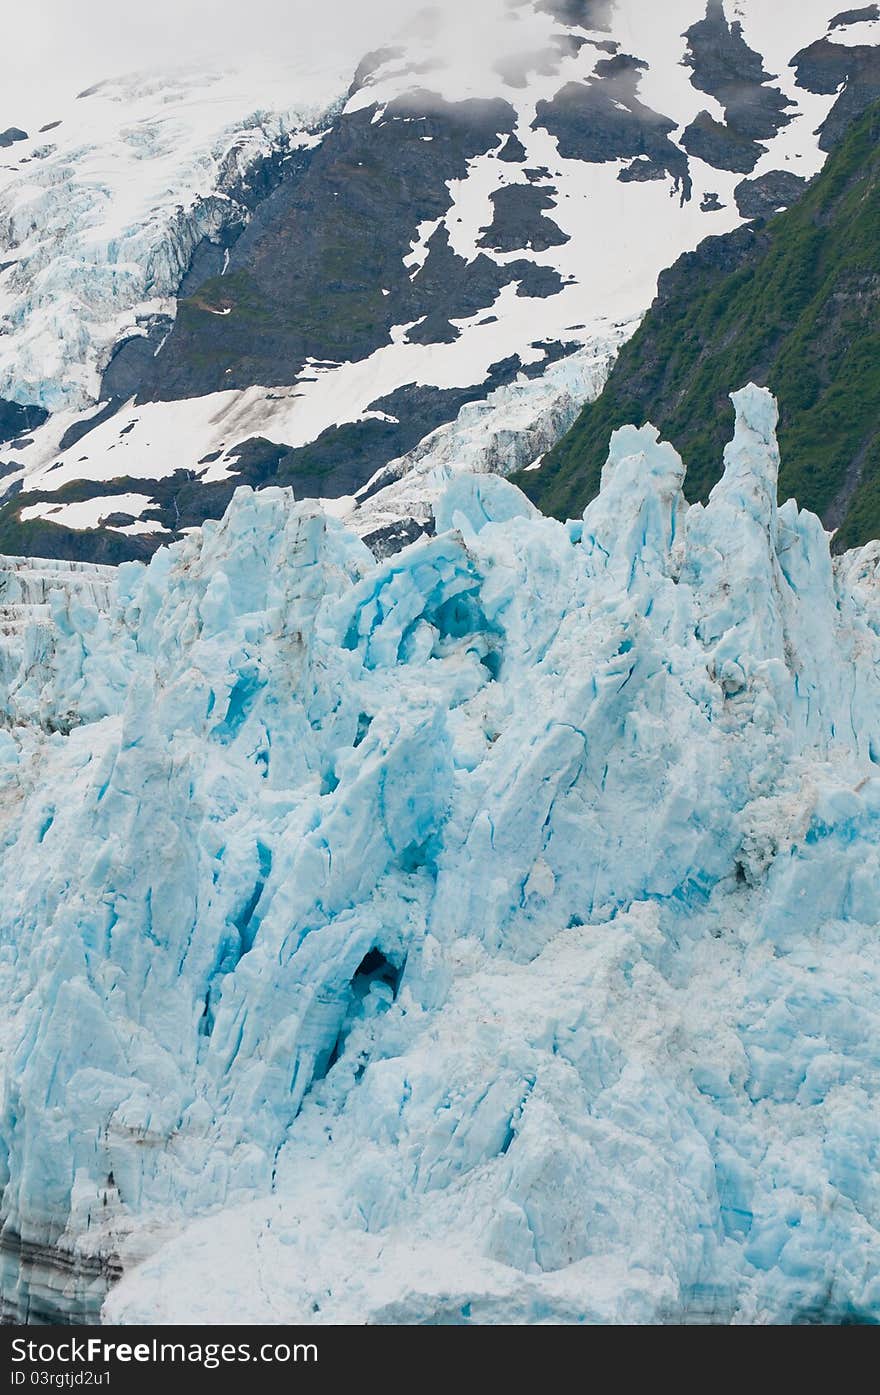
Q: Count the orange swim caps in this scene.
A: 0